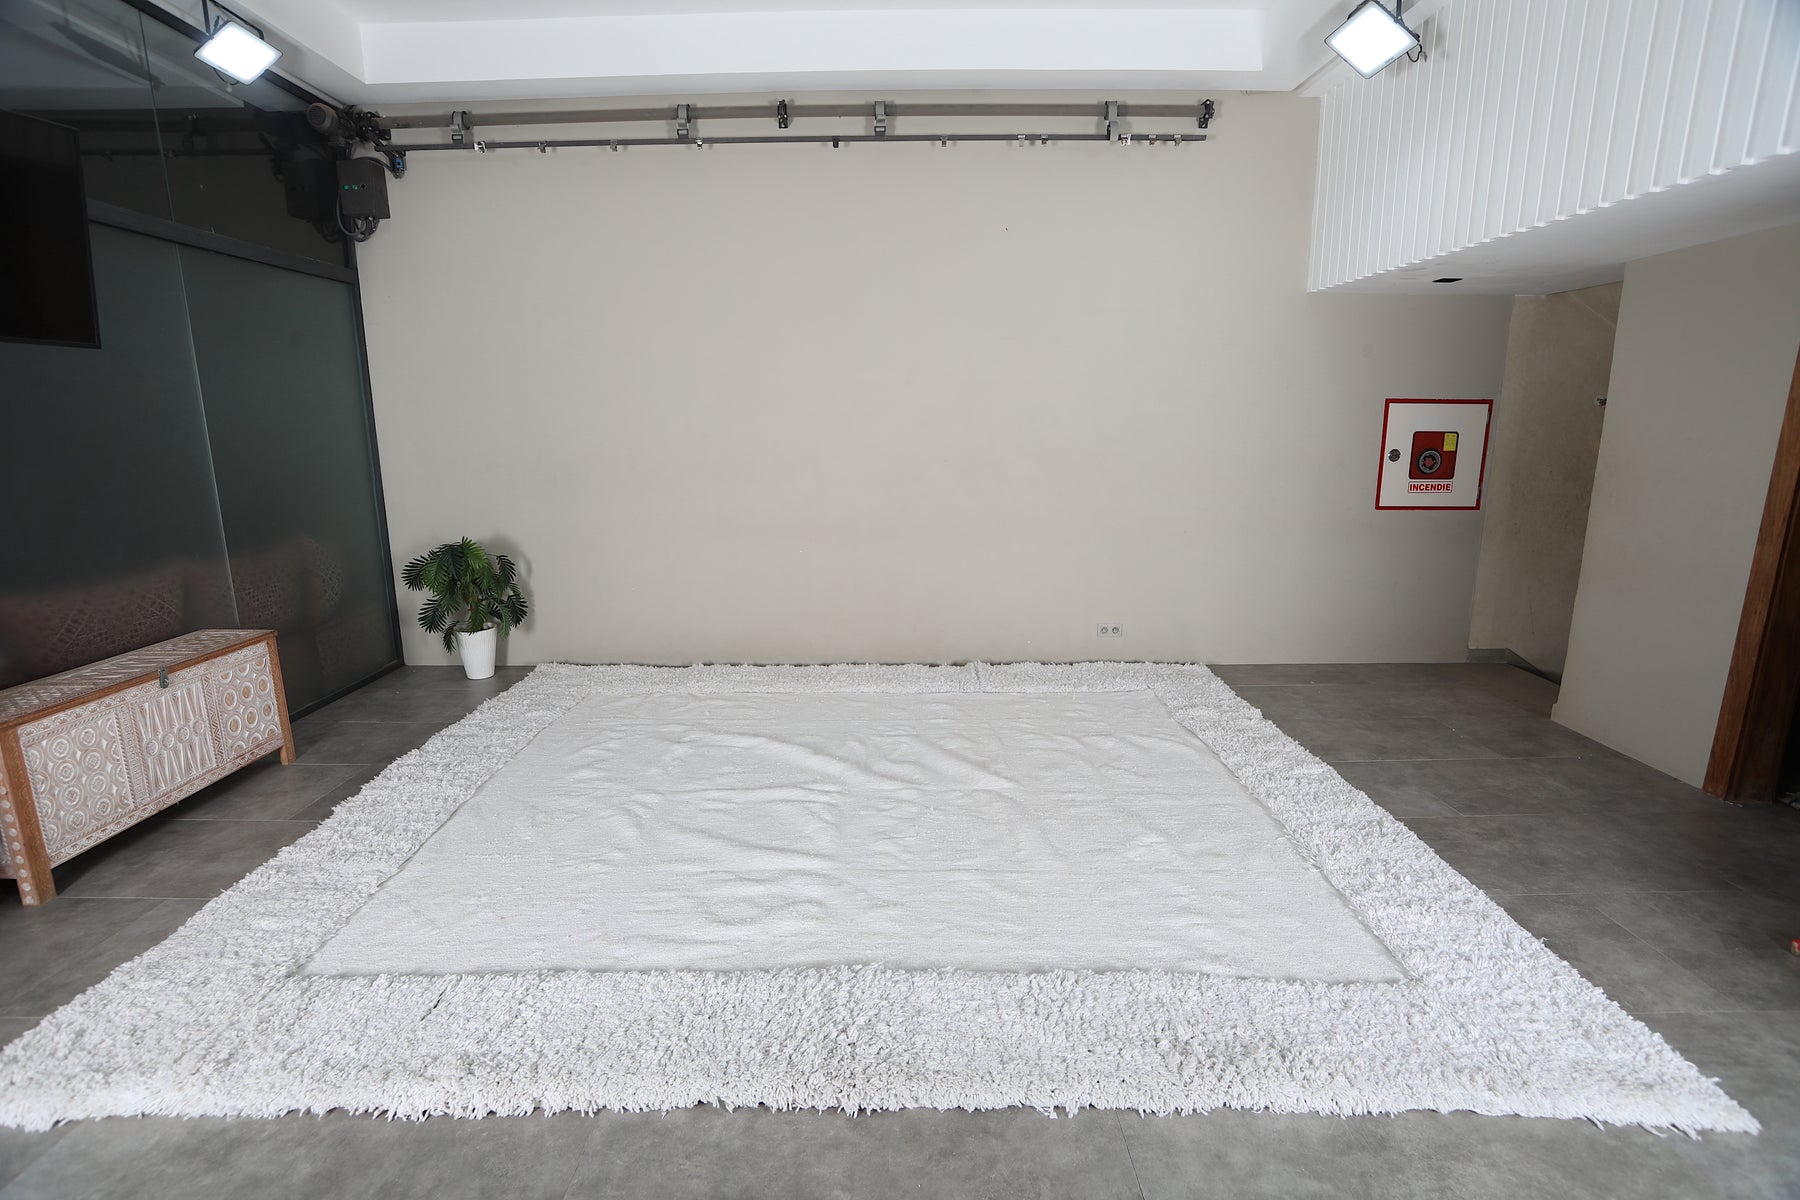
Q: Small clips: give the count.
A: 11